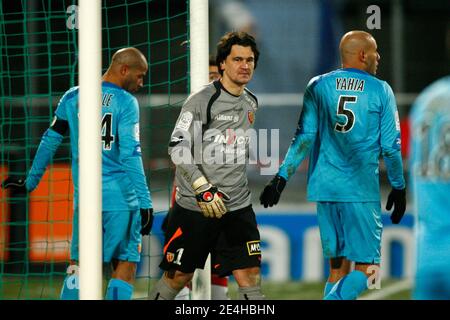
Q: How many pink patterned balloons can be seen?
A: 0